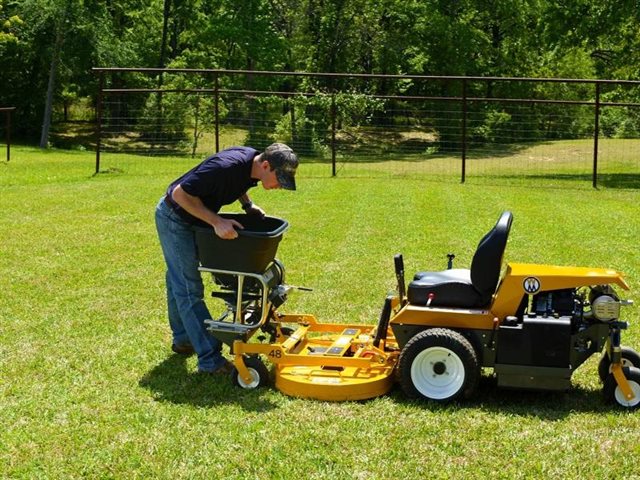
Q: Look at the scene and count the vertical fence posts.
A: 6